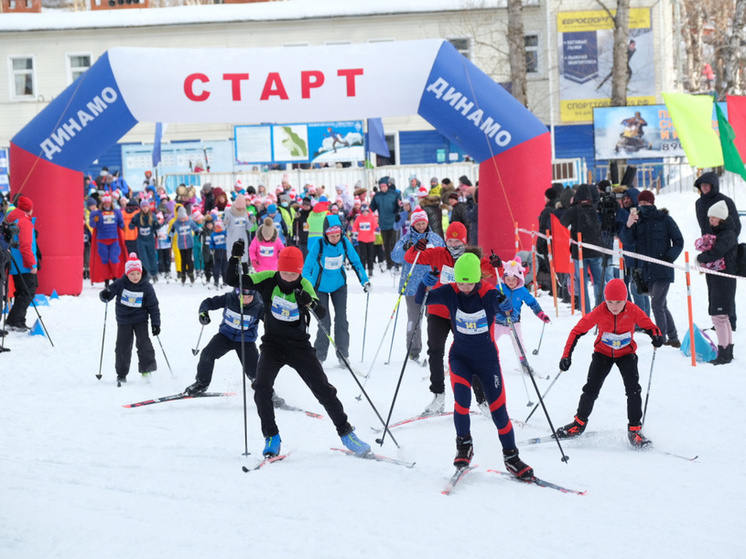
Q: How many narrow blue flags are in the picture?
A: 2